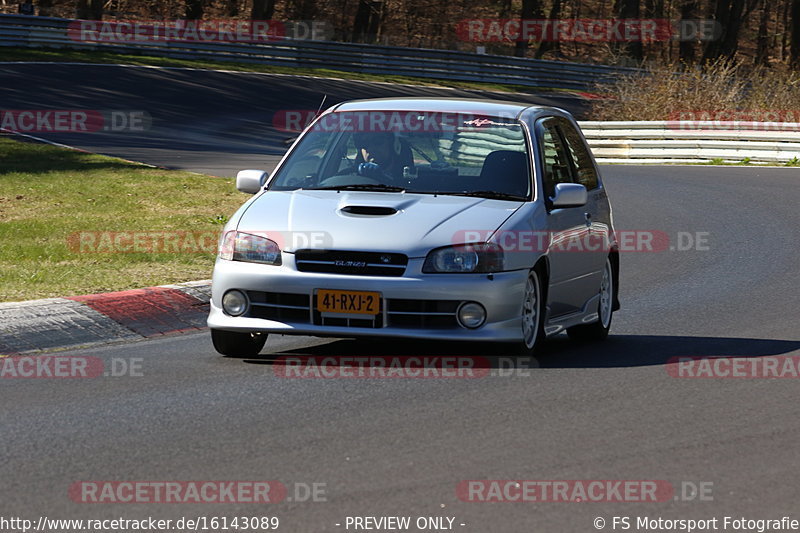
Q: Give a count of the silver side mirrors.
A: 2